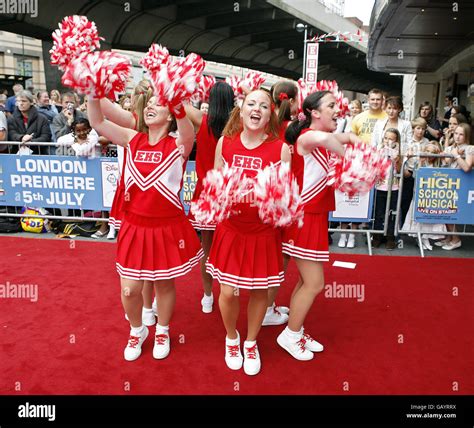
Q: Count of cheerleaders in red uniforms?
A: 6